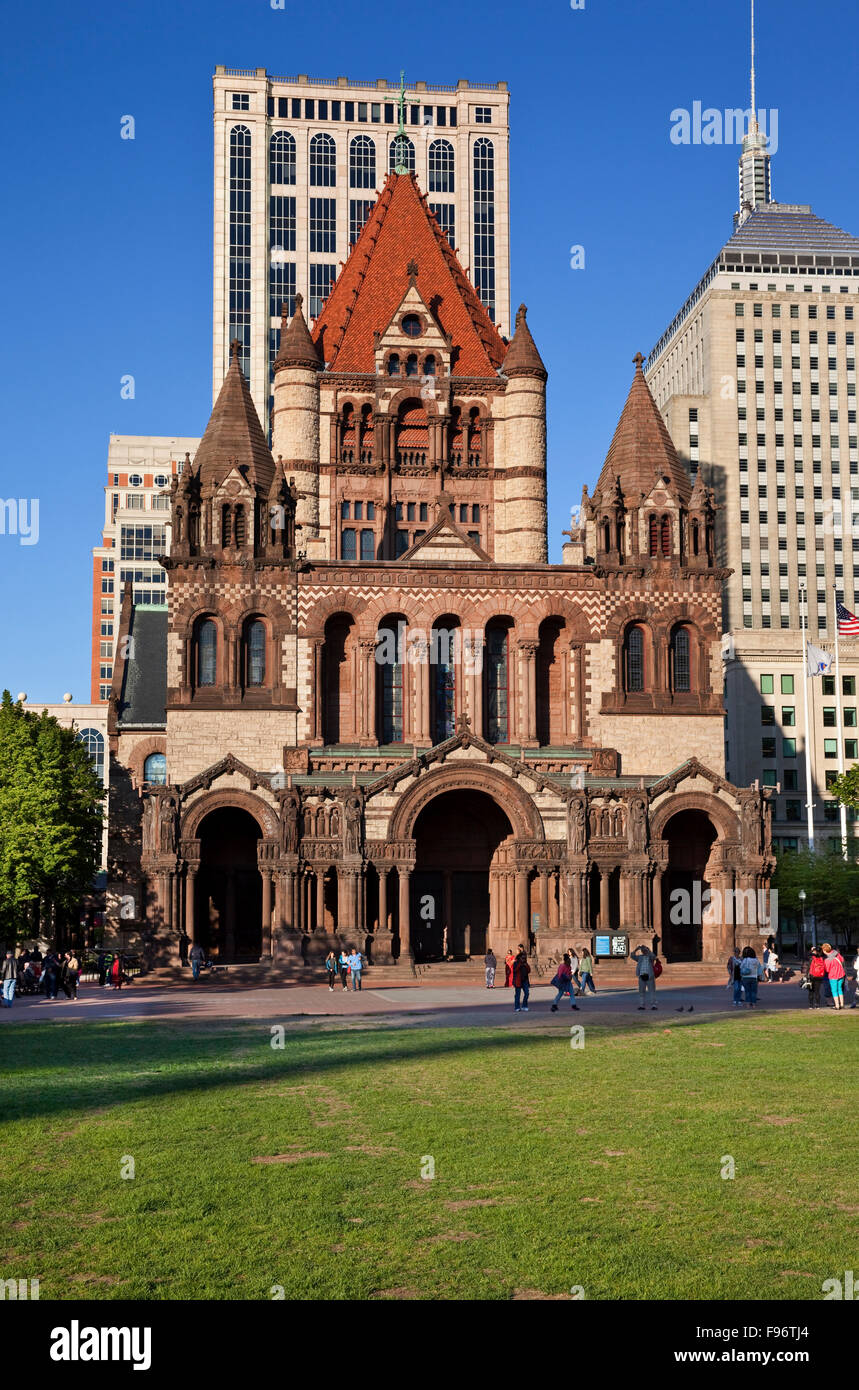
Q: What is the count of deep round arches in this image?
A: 3